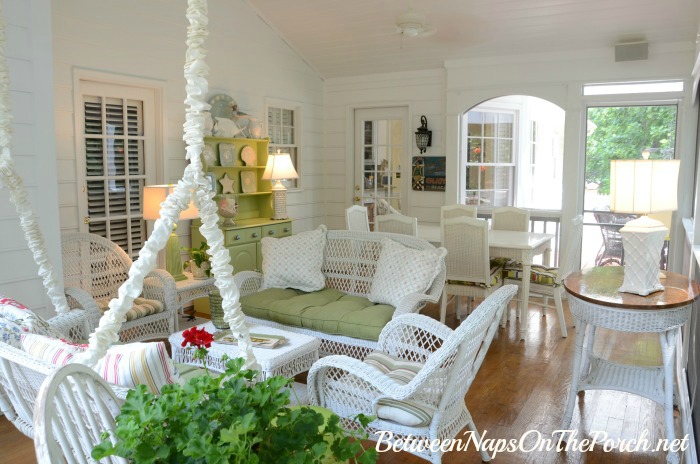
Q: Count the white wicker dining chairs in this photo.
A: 6